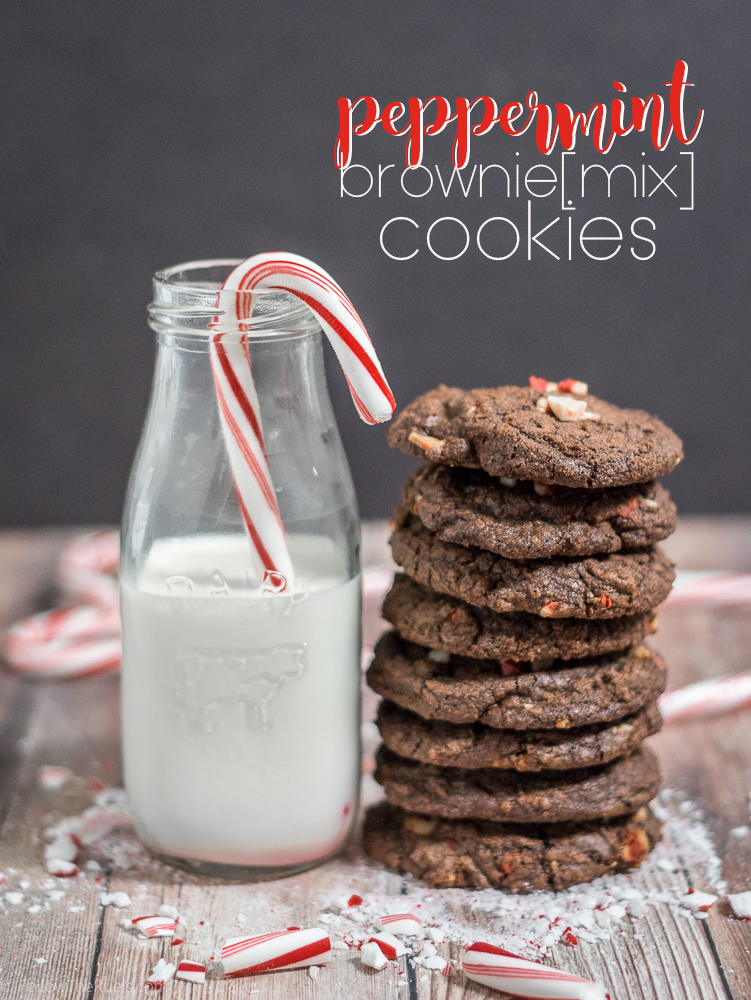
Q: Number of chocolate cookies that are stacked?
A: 8